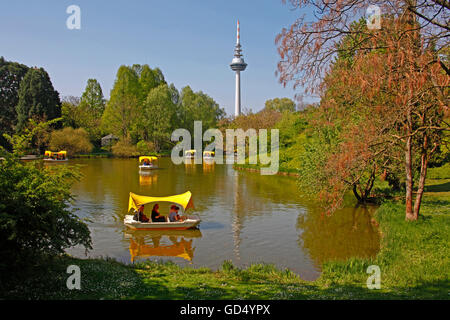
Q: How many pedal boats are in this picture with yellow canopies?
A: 5